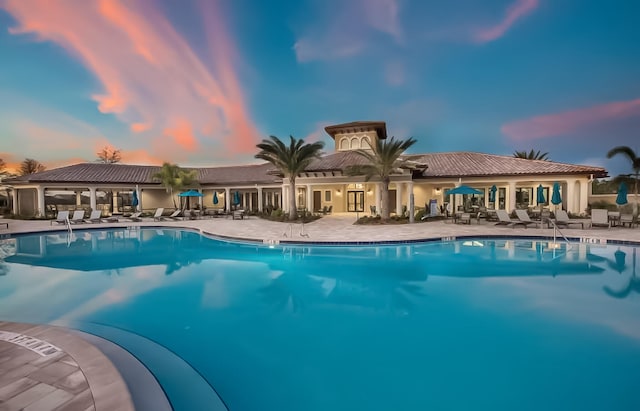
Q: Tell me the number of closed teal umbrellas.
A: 7